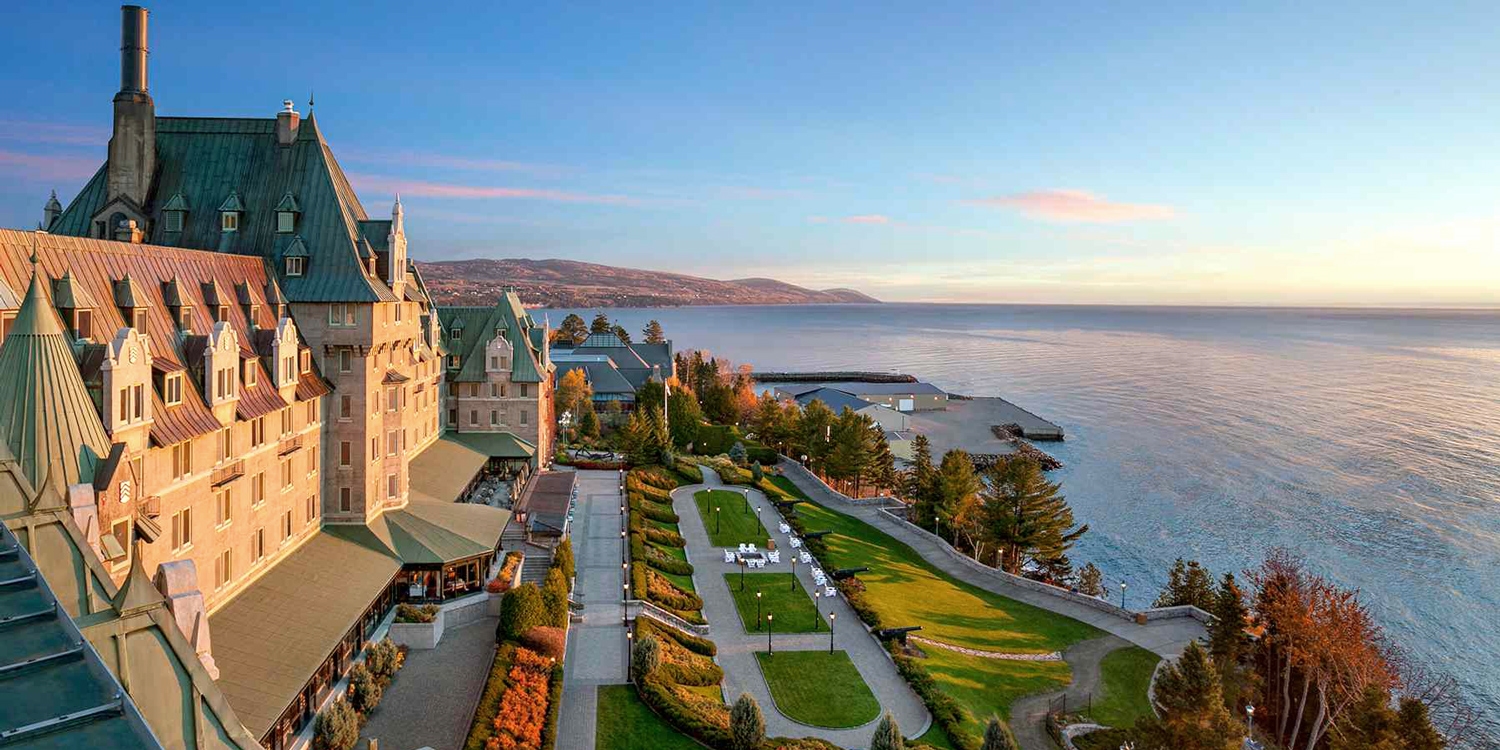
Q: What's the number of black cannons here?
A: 4